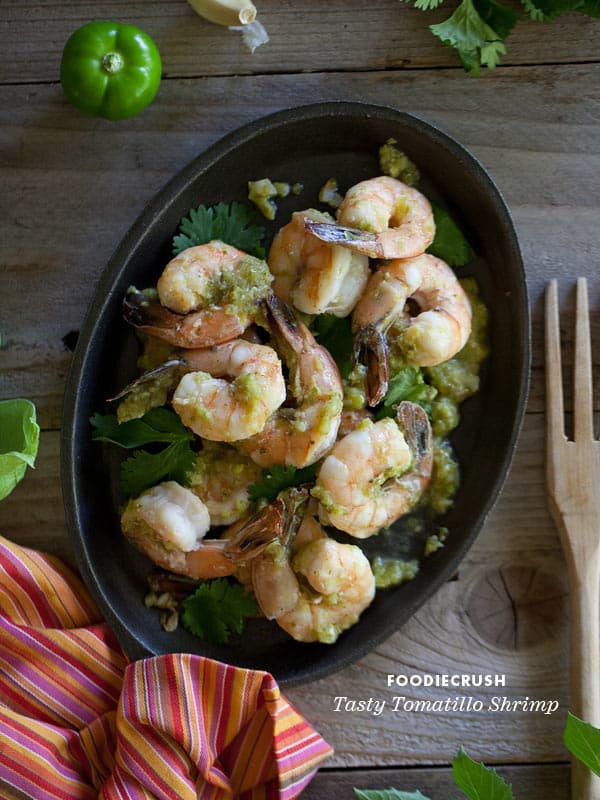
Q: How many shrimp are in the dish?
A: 10